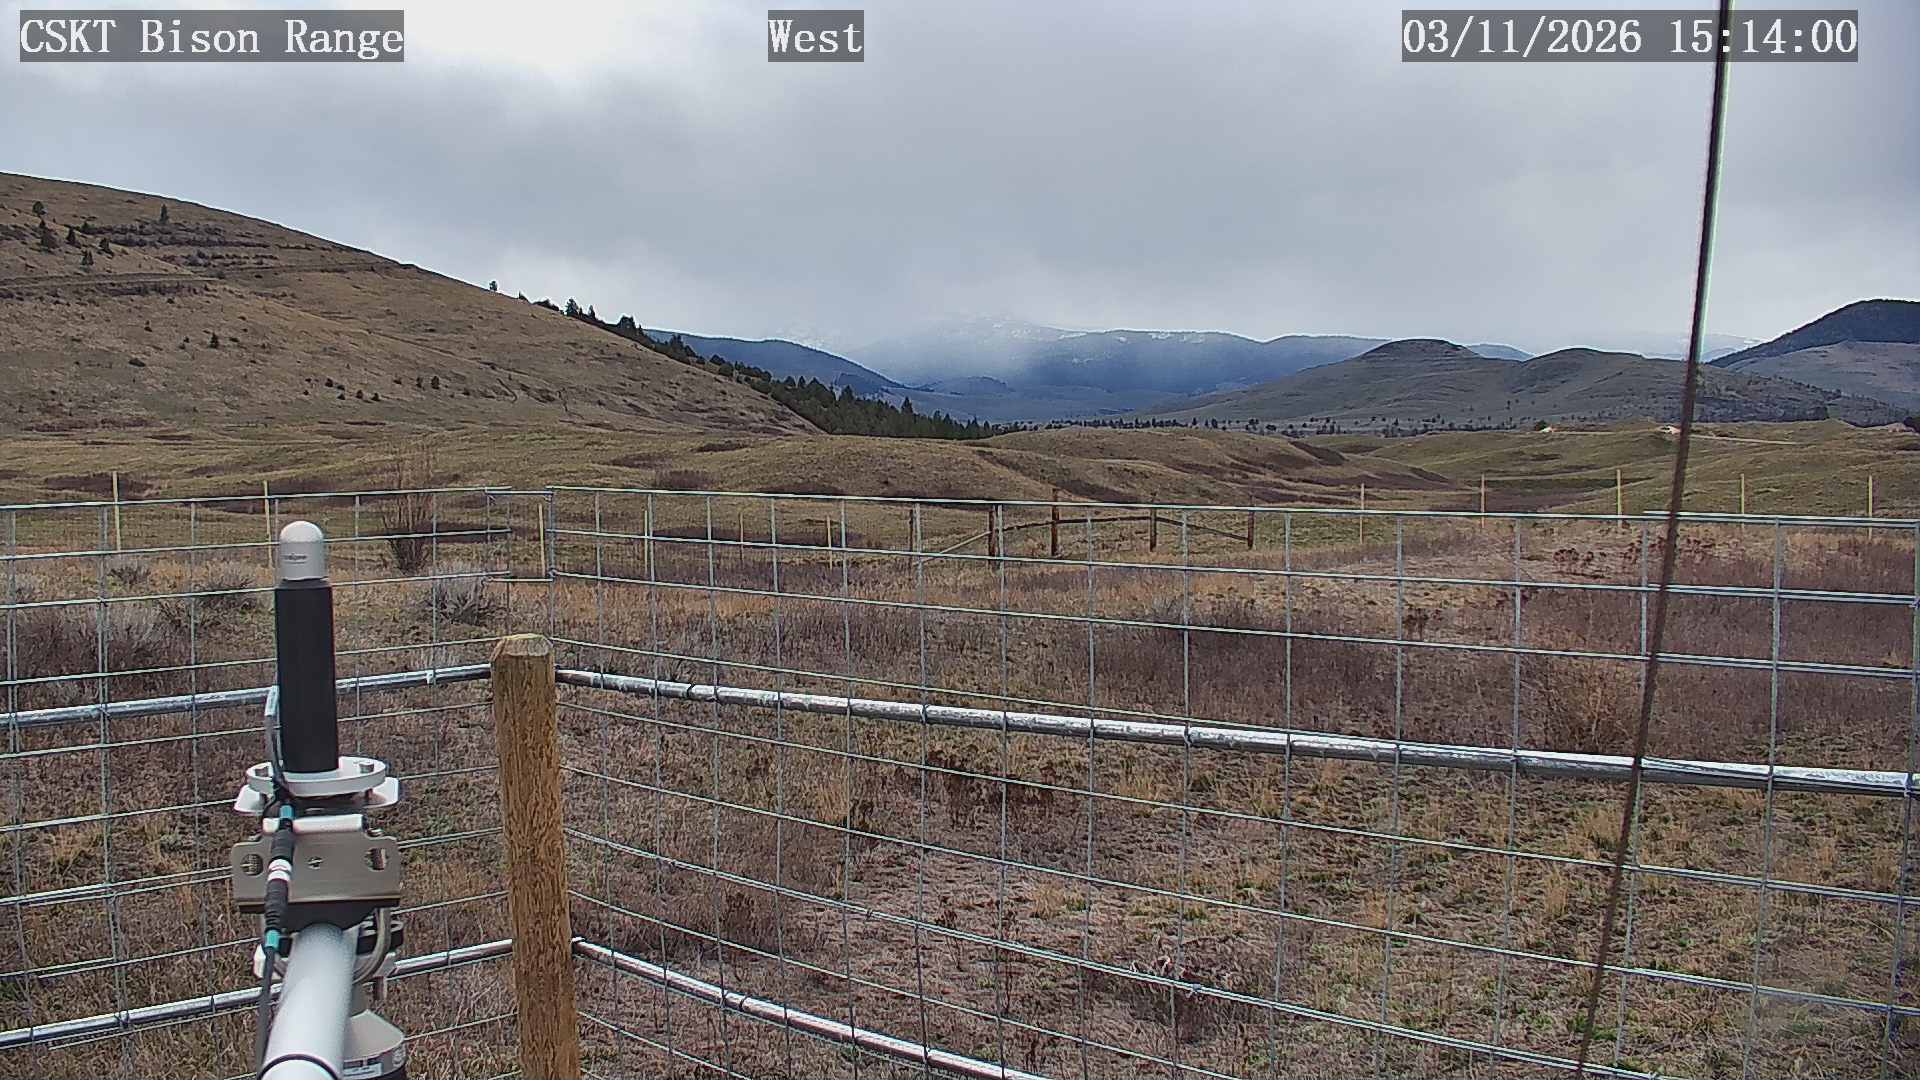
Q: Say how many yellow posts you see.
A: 11